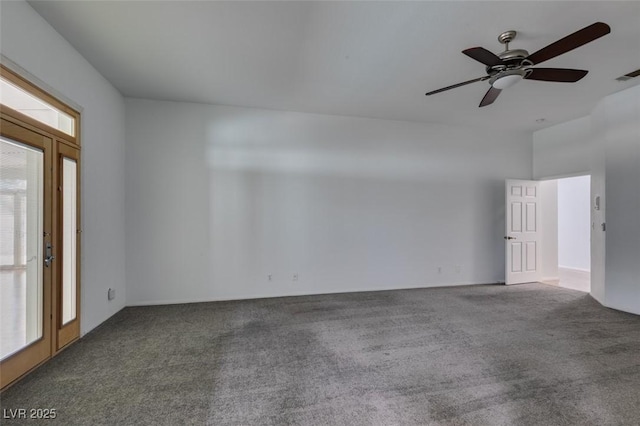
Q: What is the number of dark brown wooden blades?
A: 5